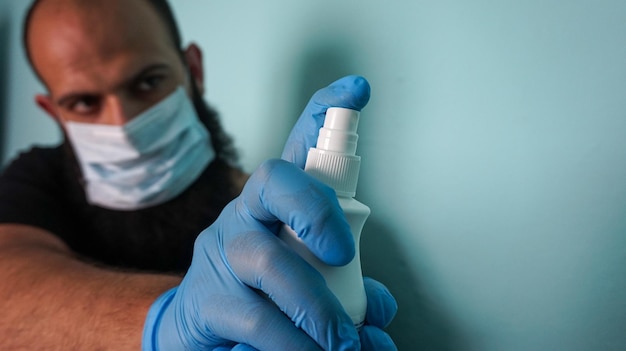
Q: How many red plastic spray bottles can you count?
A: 0